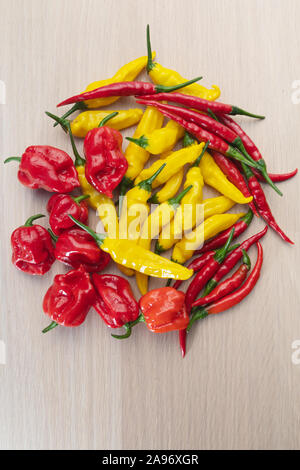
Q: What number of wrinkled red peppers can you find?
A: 8